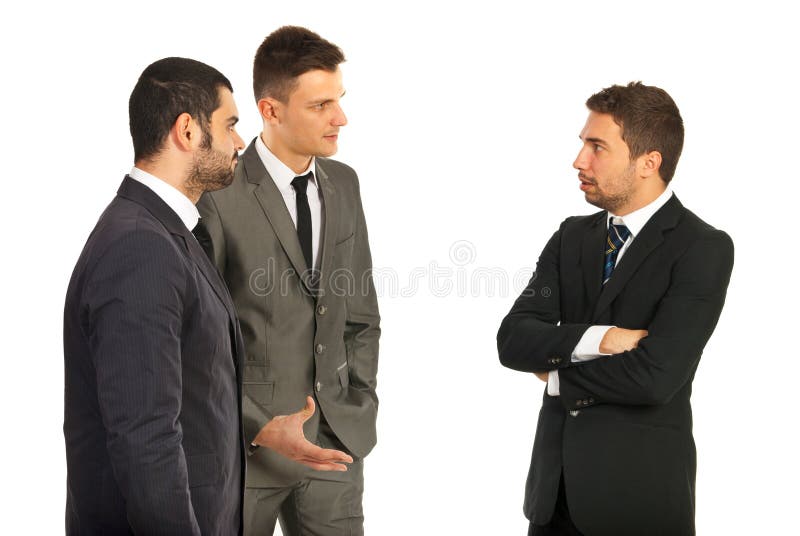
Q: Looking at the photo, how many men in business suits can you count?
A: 3